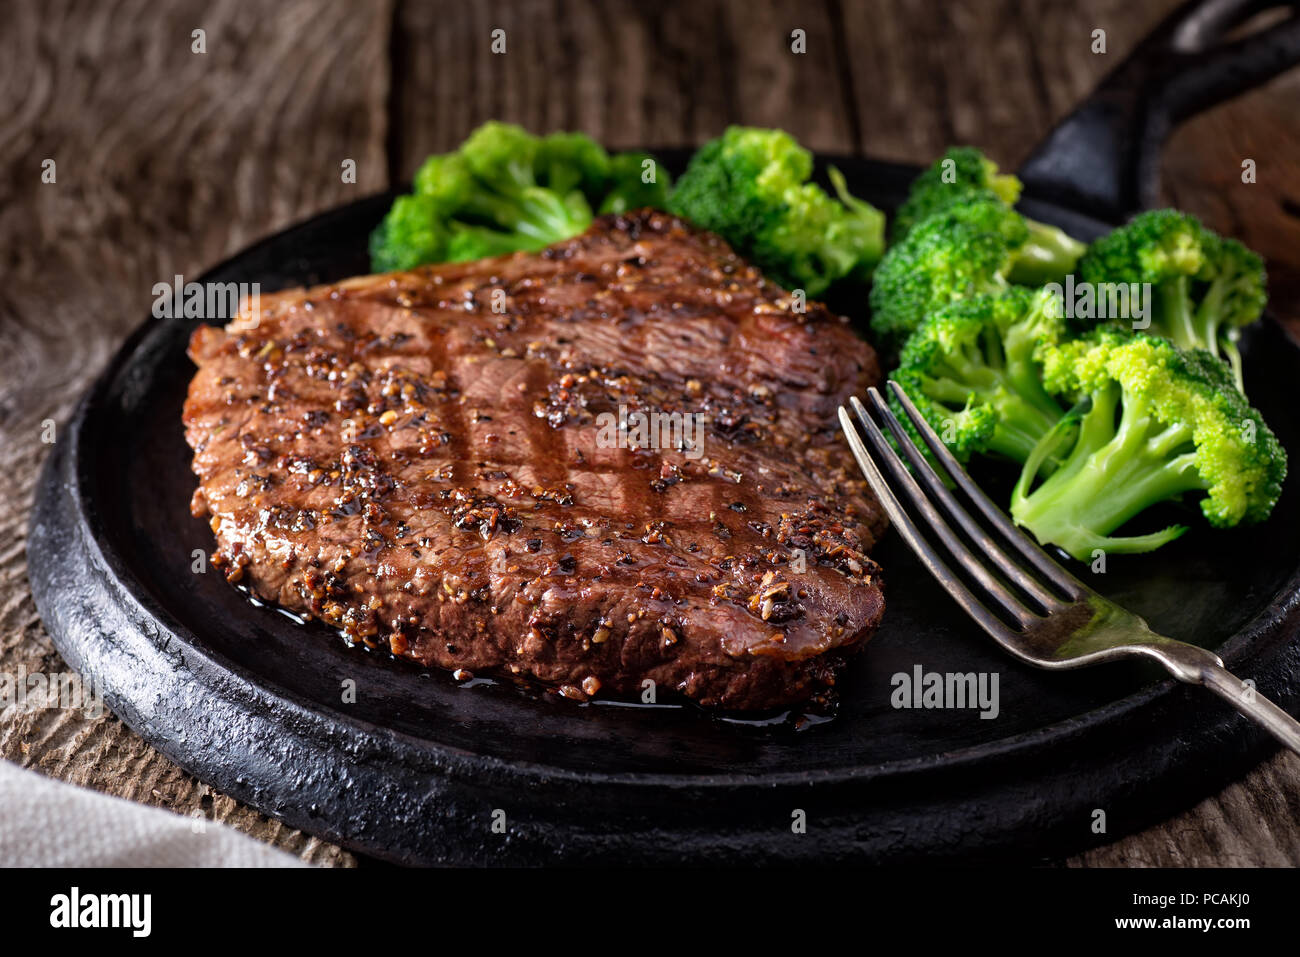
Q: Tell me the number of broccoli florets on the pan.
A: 7